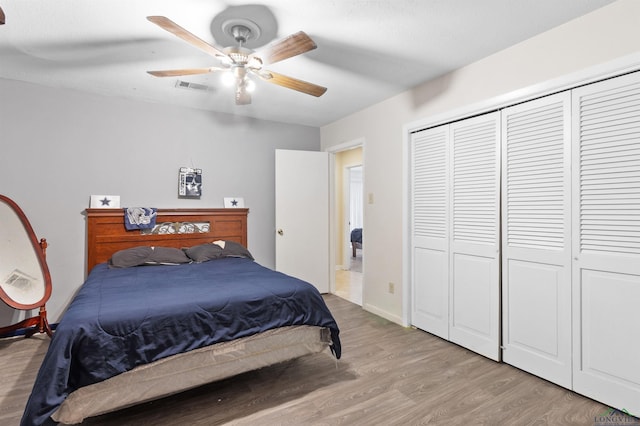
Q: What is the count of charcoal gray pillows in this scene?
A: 2